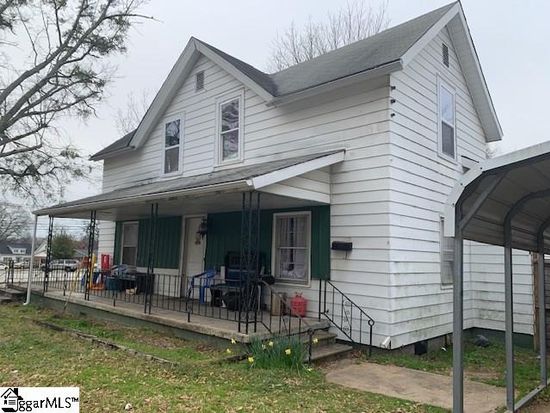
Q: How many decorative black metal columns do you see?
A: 4